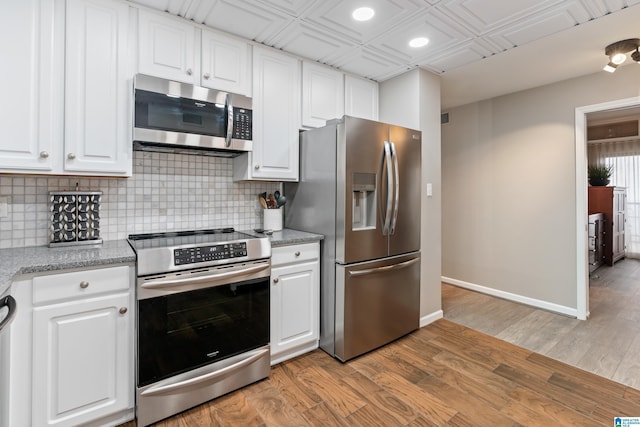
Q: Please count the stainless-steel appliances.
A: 3